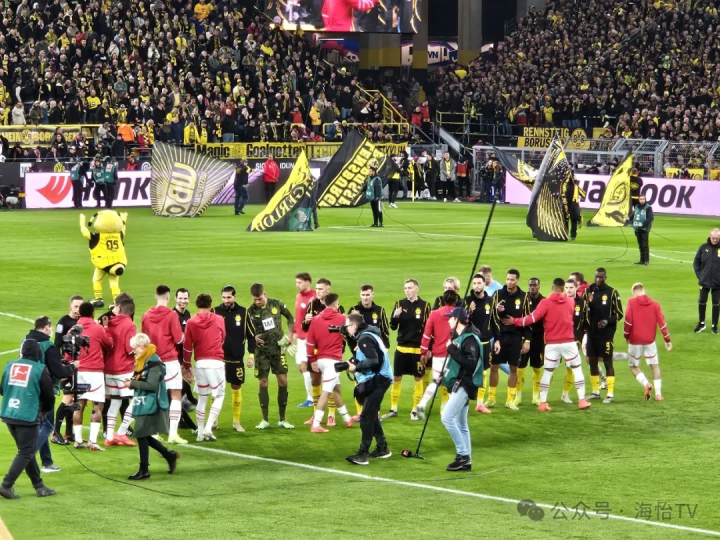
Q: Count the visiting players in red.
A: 10